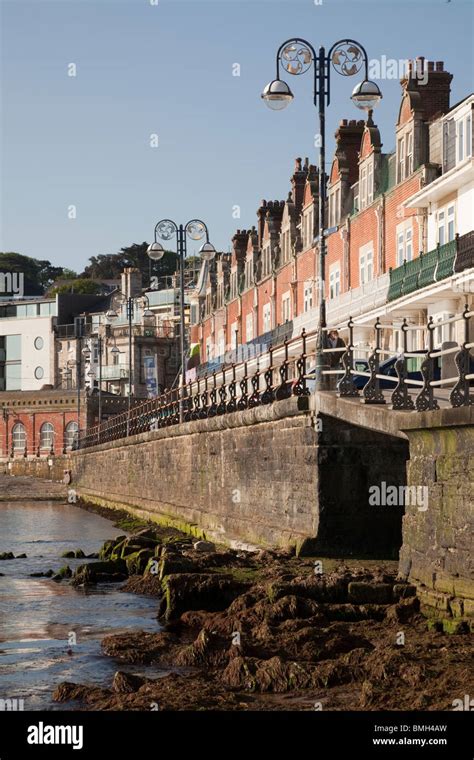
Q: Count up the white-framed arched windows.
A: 3